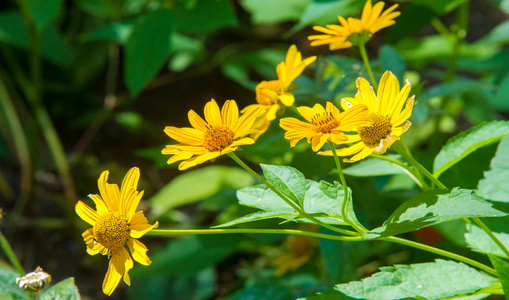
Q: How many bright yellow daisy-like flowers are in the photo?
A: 6